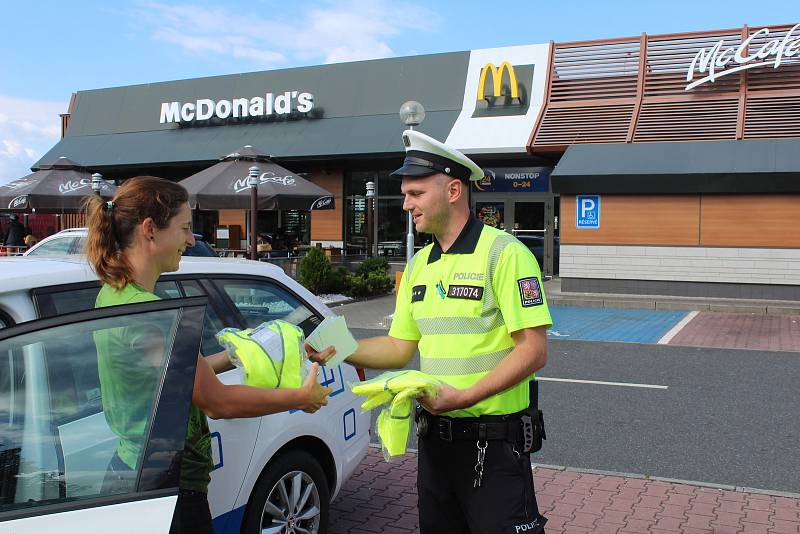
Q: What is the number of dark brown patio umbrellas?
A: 2